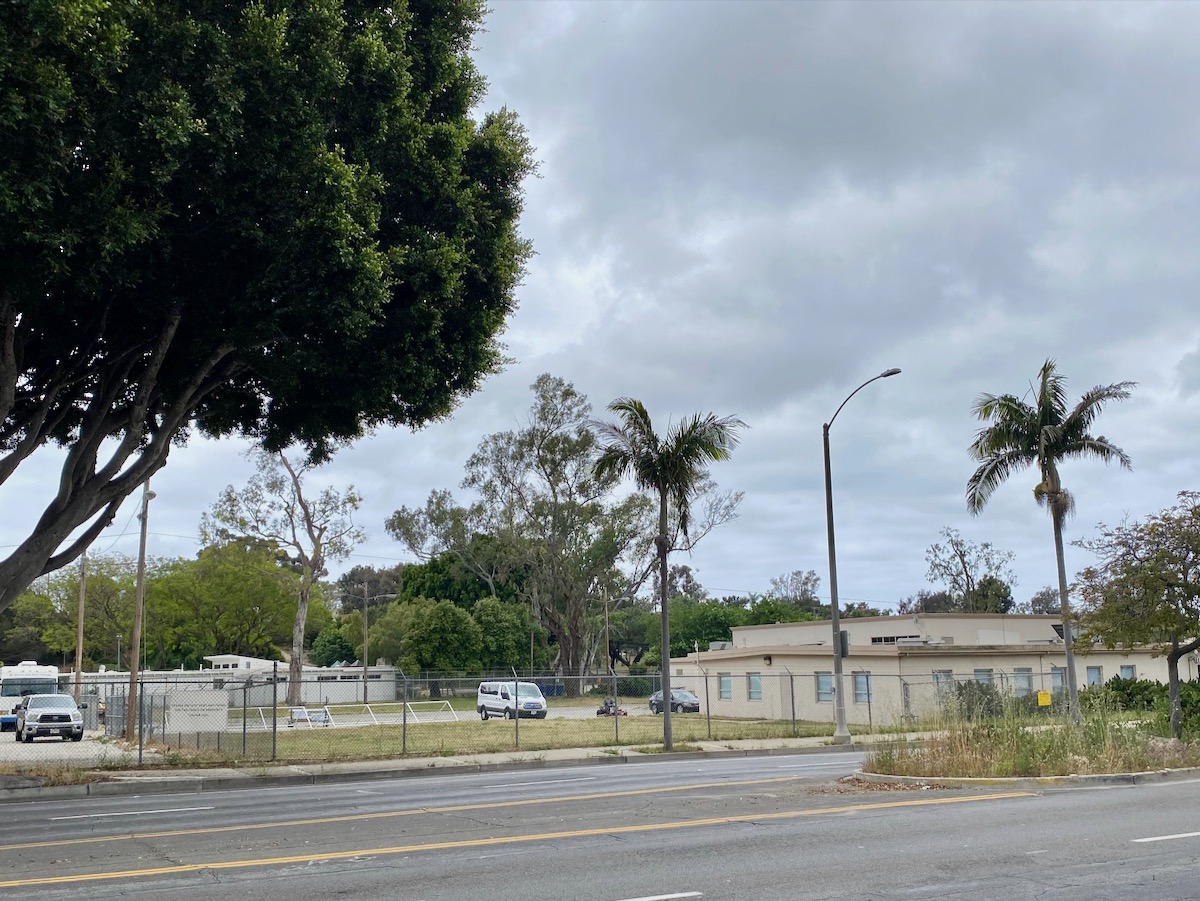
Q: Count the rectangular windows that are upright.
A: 10